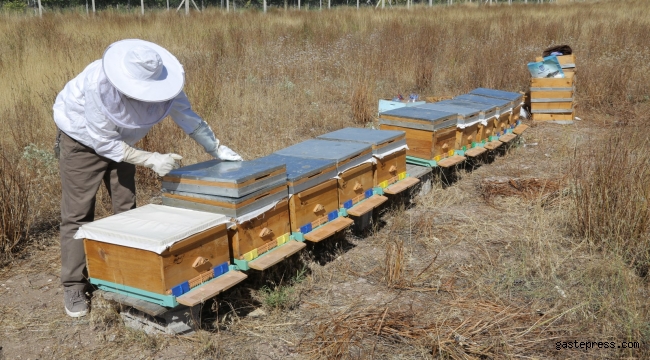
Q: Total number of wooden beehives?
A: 10